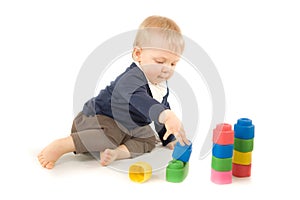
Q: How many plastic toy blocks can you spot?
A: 11